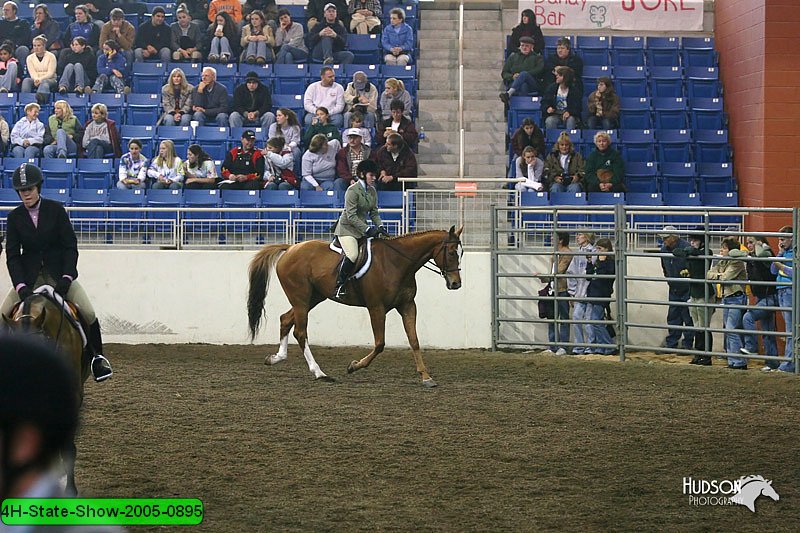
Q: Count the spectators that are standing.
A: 9